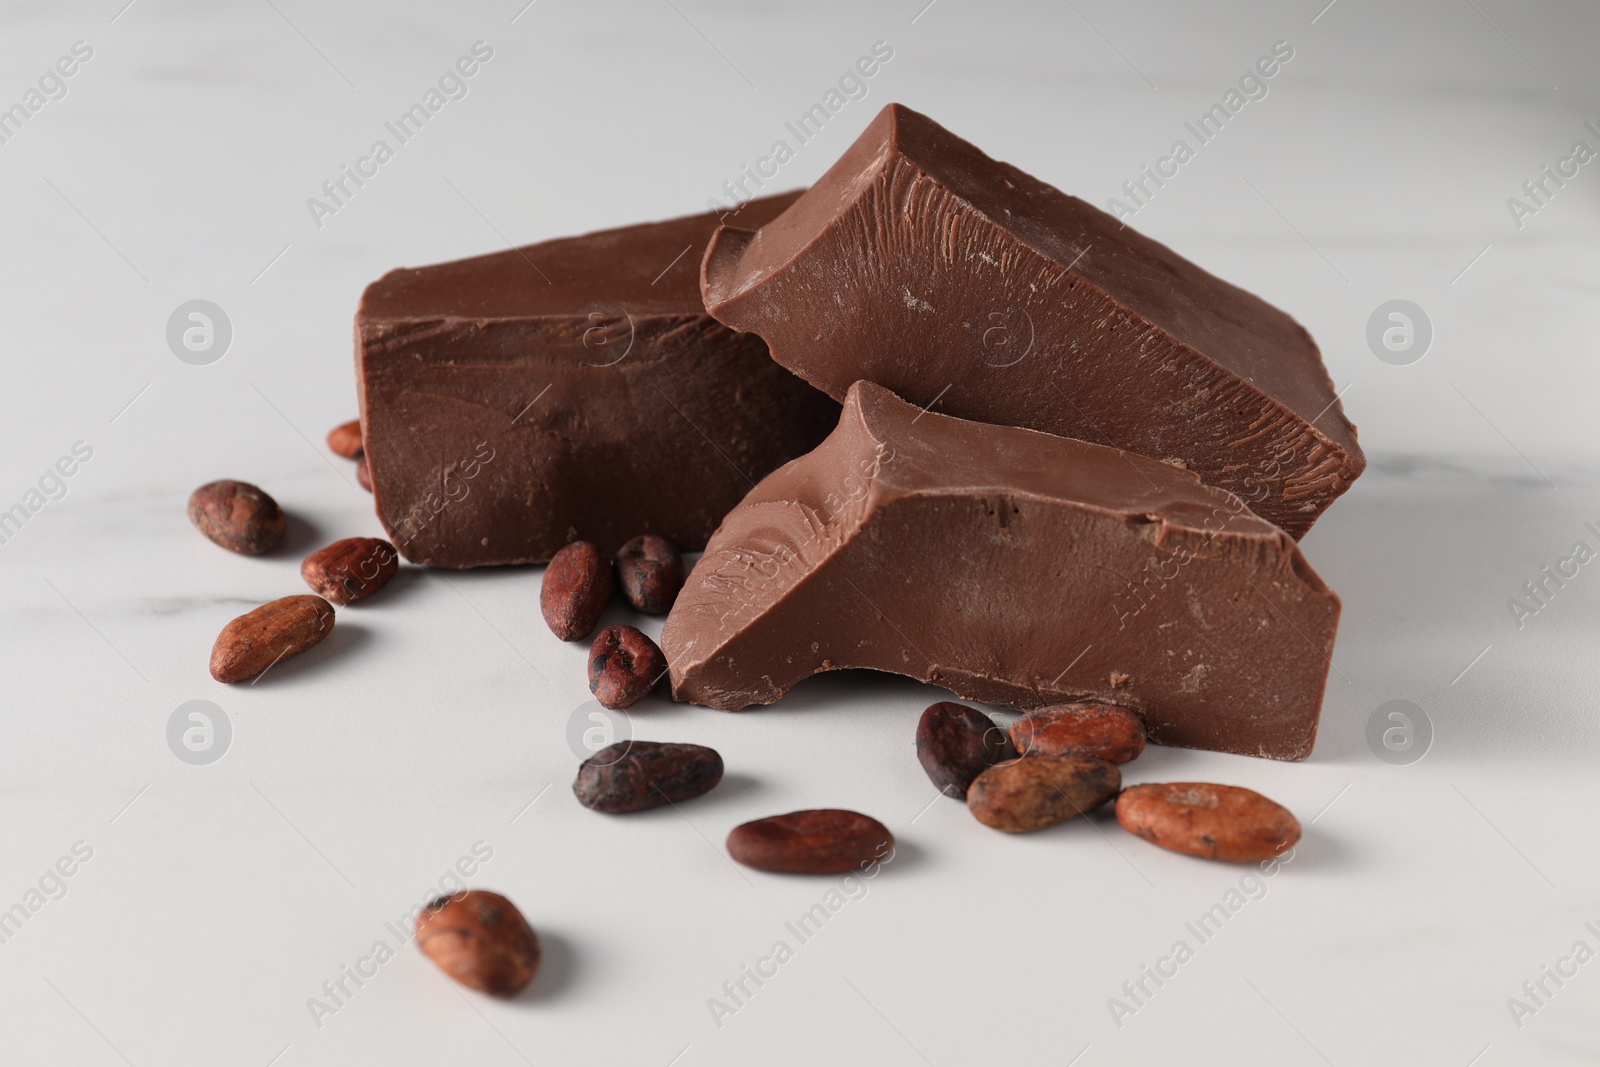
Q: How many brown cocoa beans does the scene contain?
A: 15